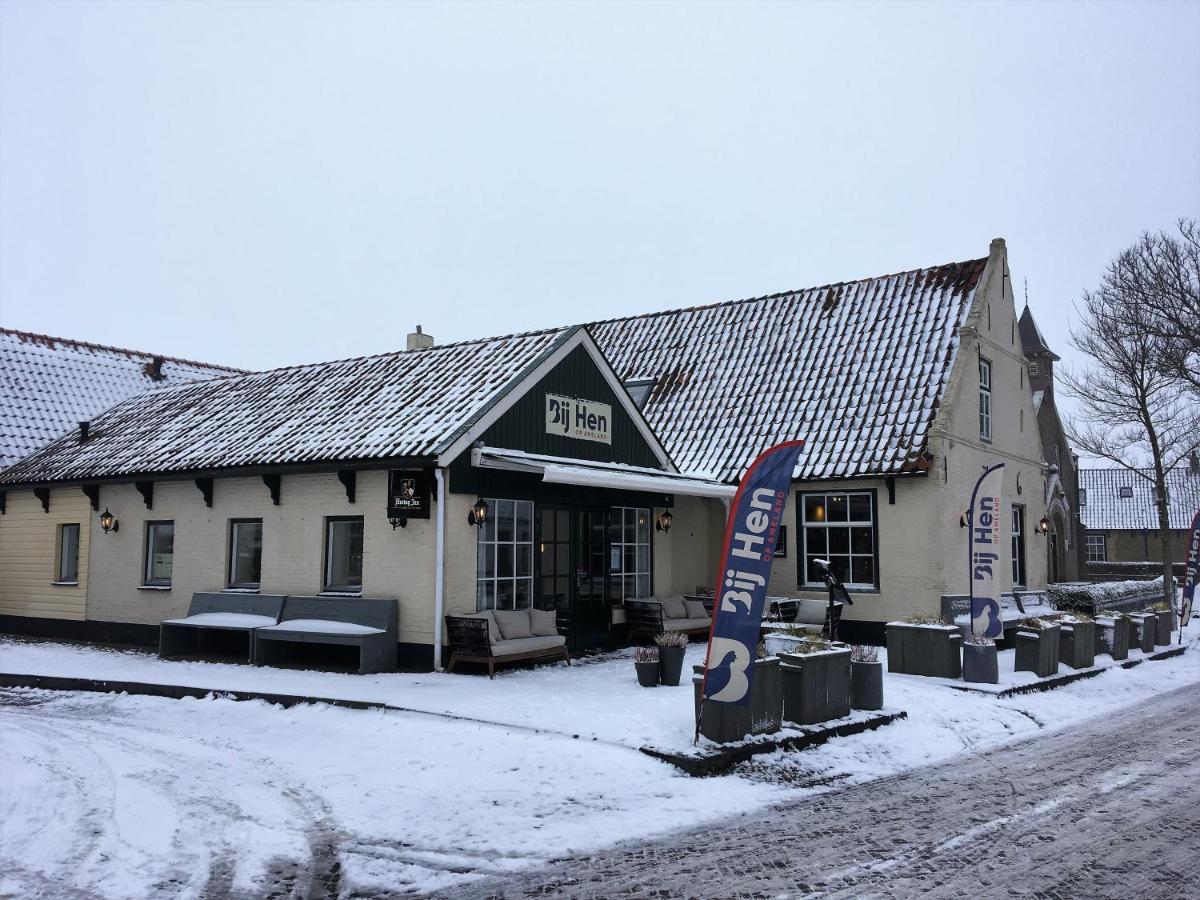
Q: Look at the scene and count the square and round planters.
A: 12